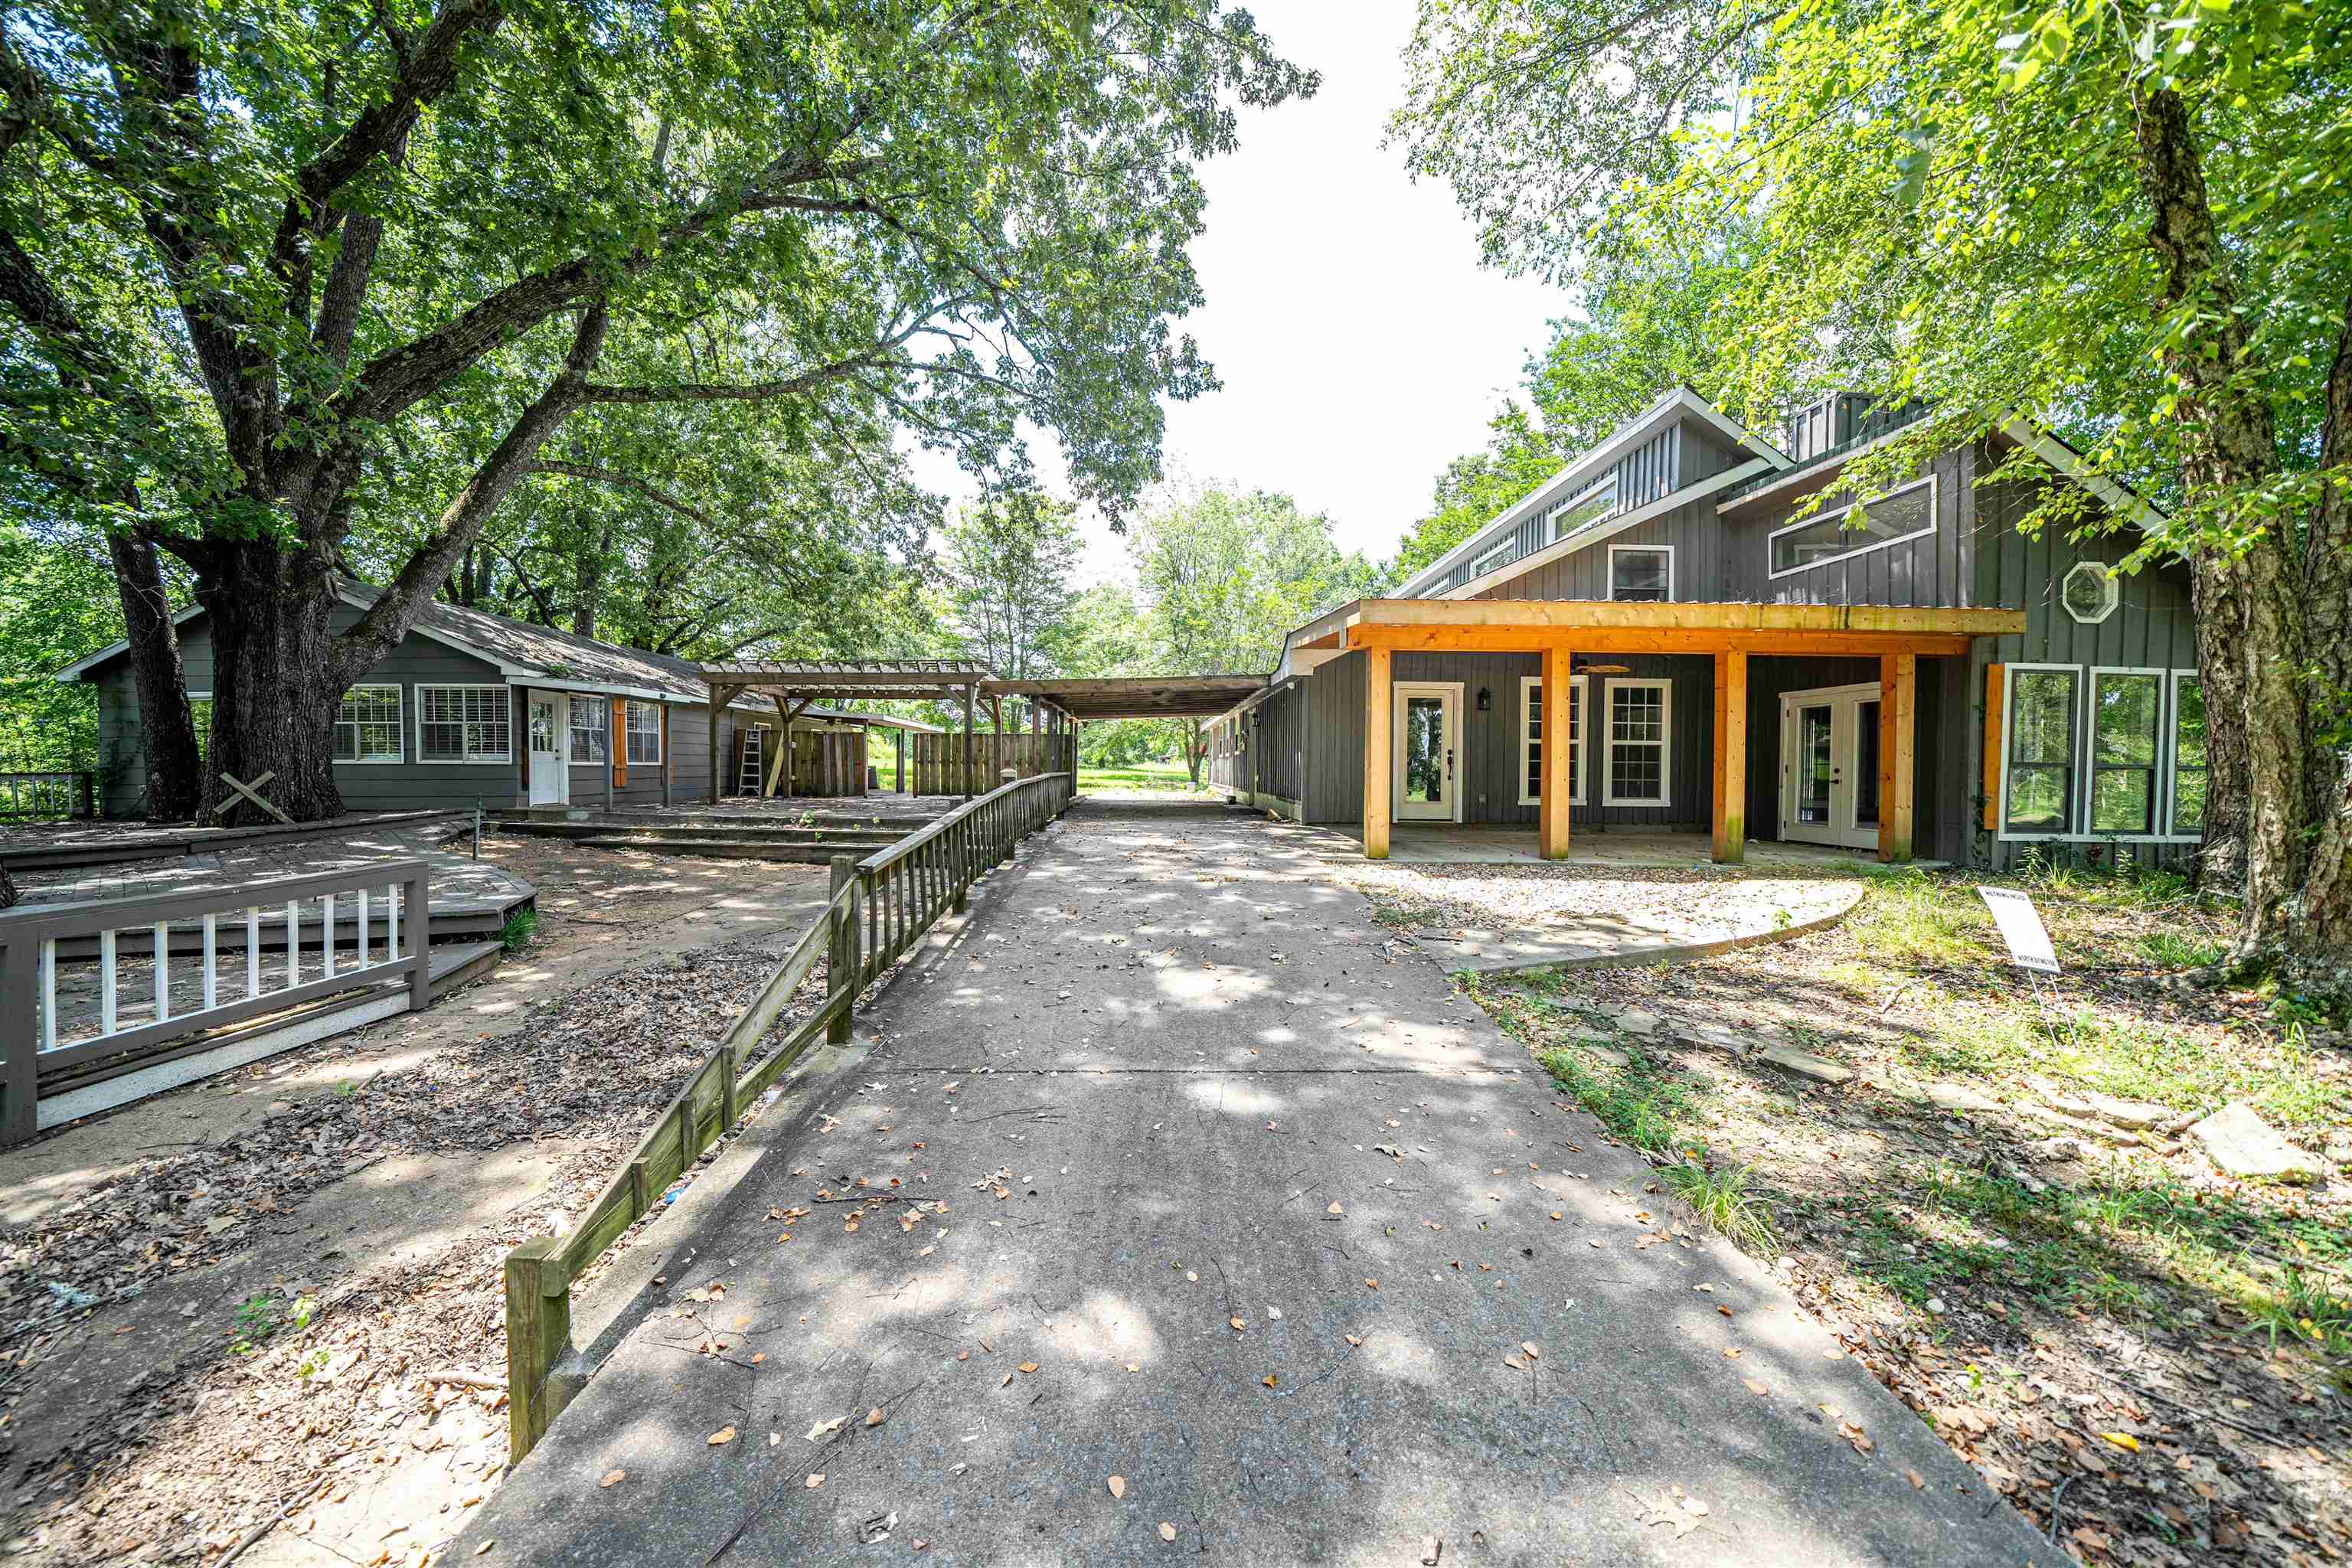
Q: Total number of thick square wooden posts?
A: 4